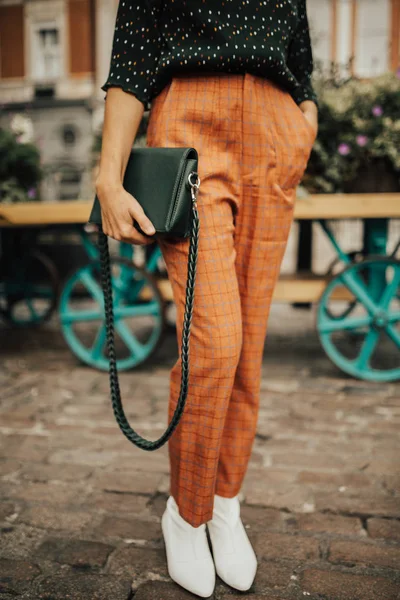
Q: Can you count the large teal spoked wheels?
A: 2